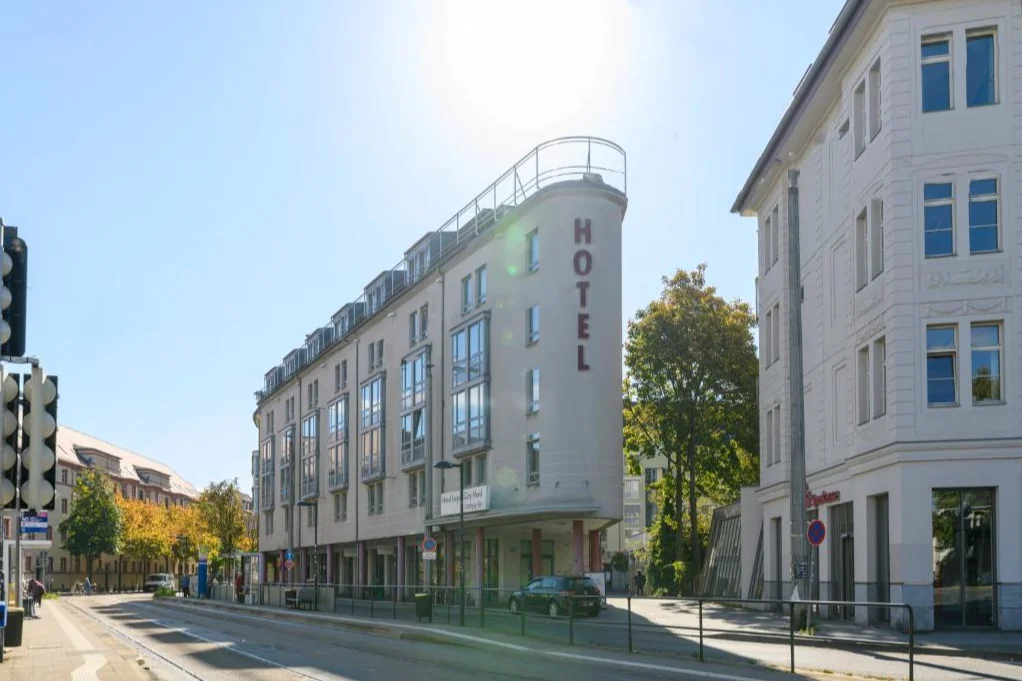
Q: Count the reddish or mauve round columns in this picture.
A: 11